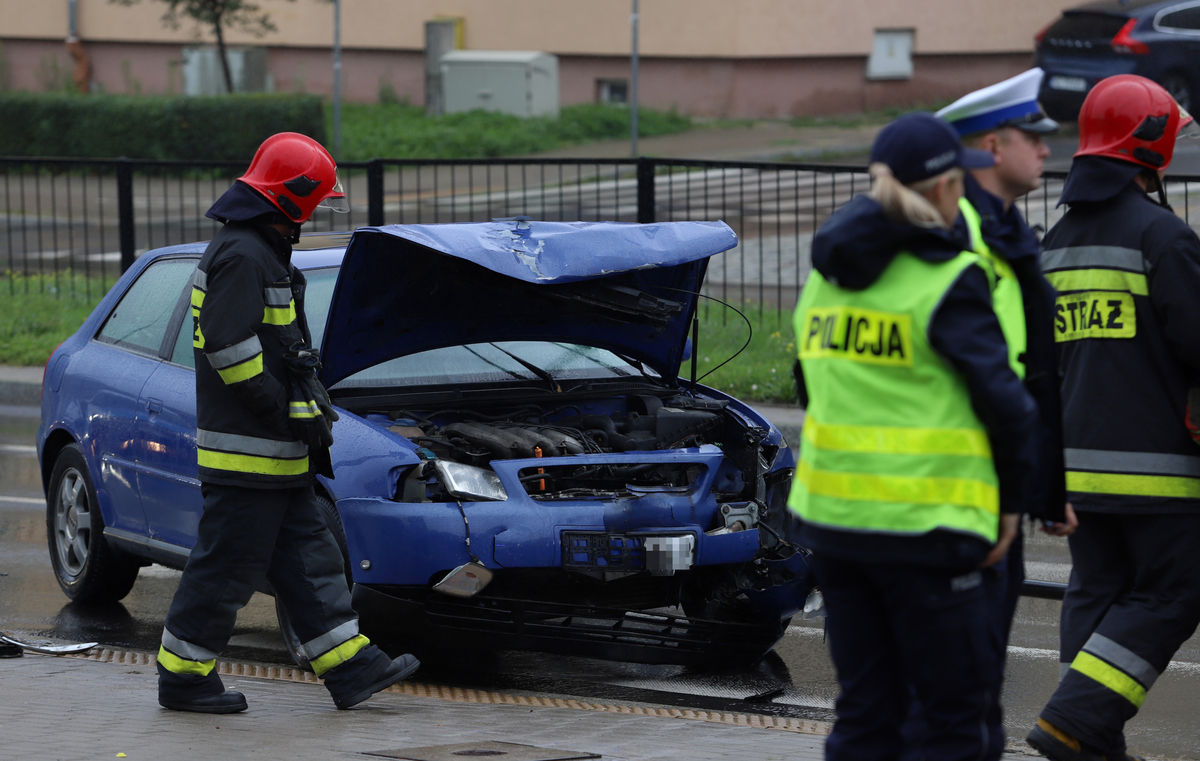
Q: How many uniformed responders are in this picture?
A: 4